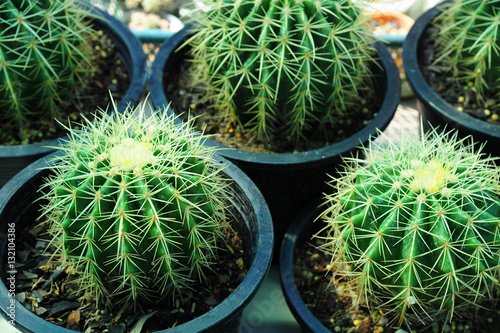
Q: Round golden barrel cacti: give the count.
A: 5